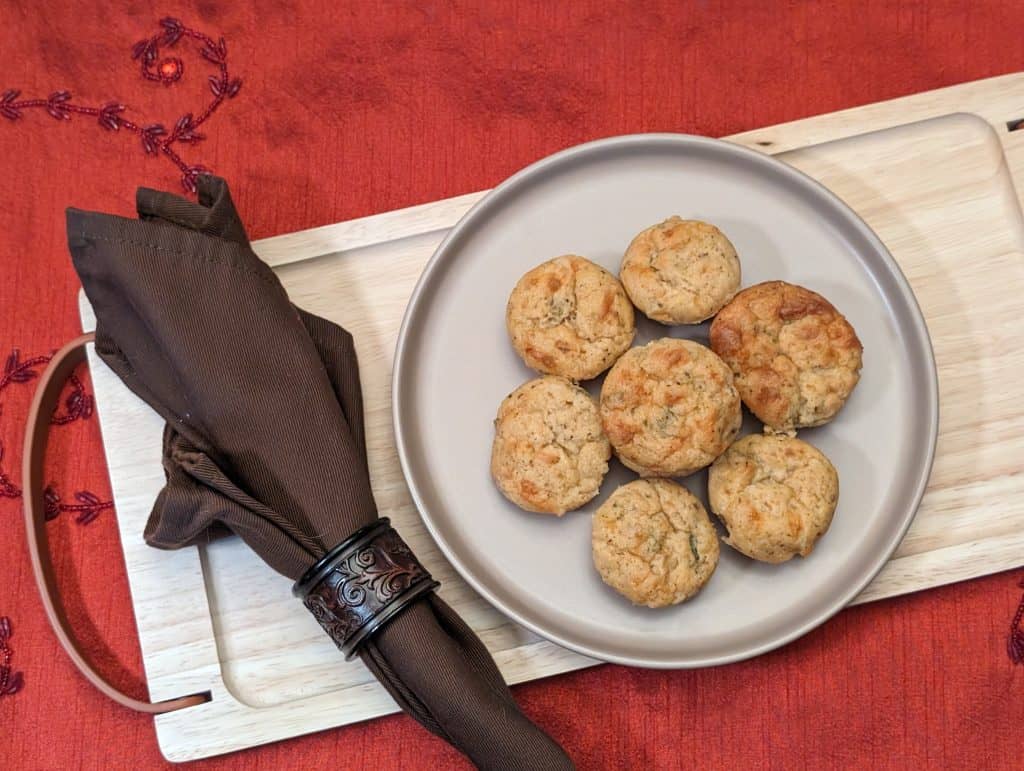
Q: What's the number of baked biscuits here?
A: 7